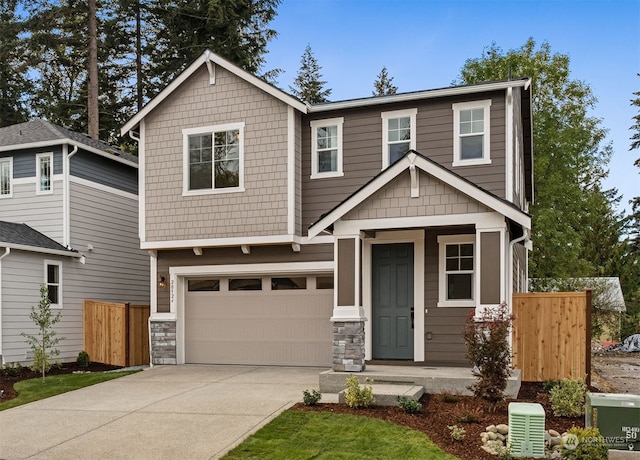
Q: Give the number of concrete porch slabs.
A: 2